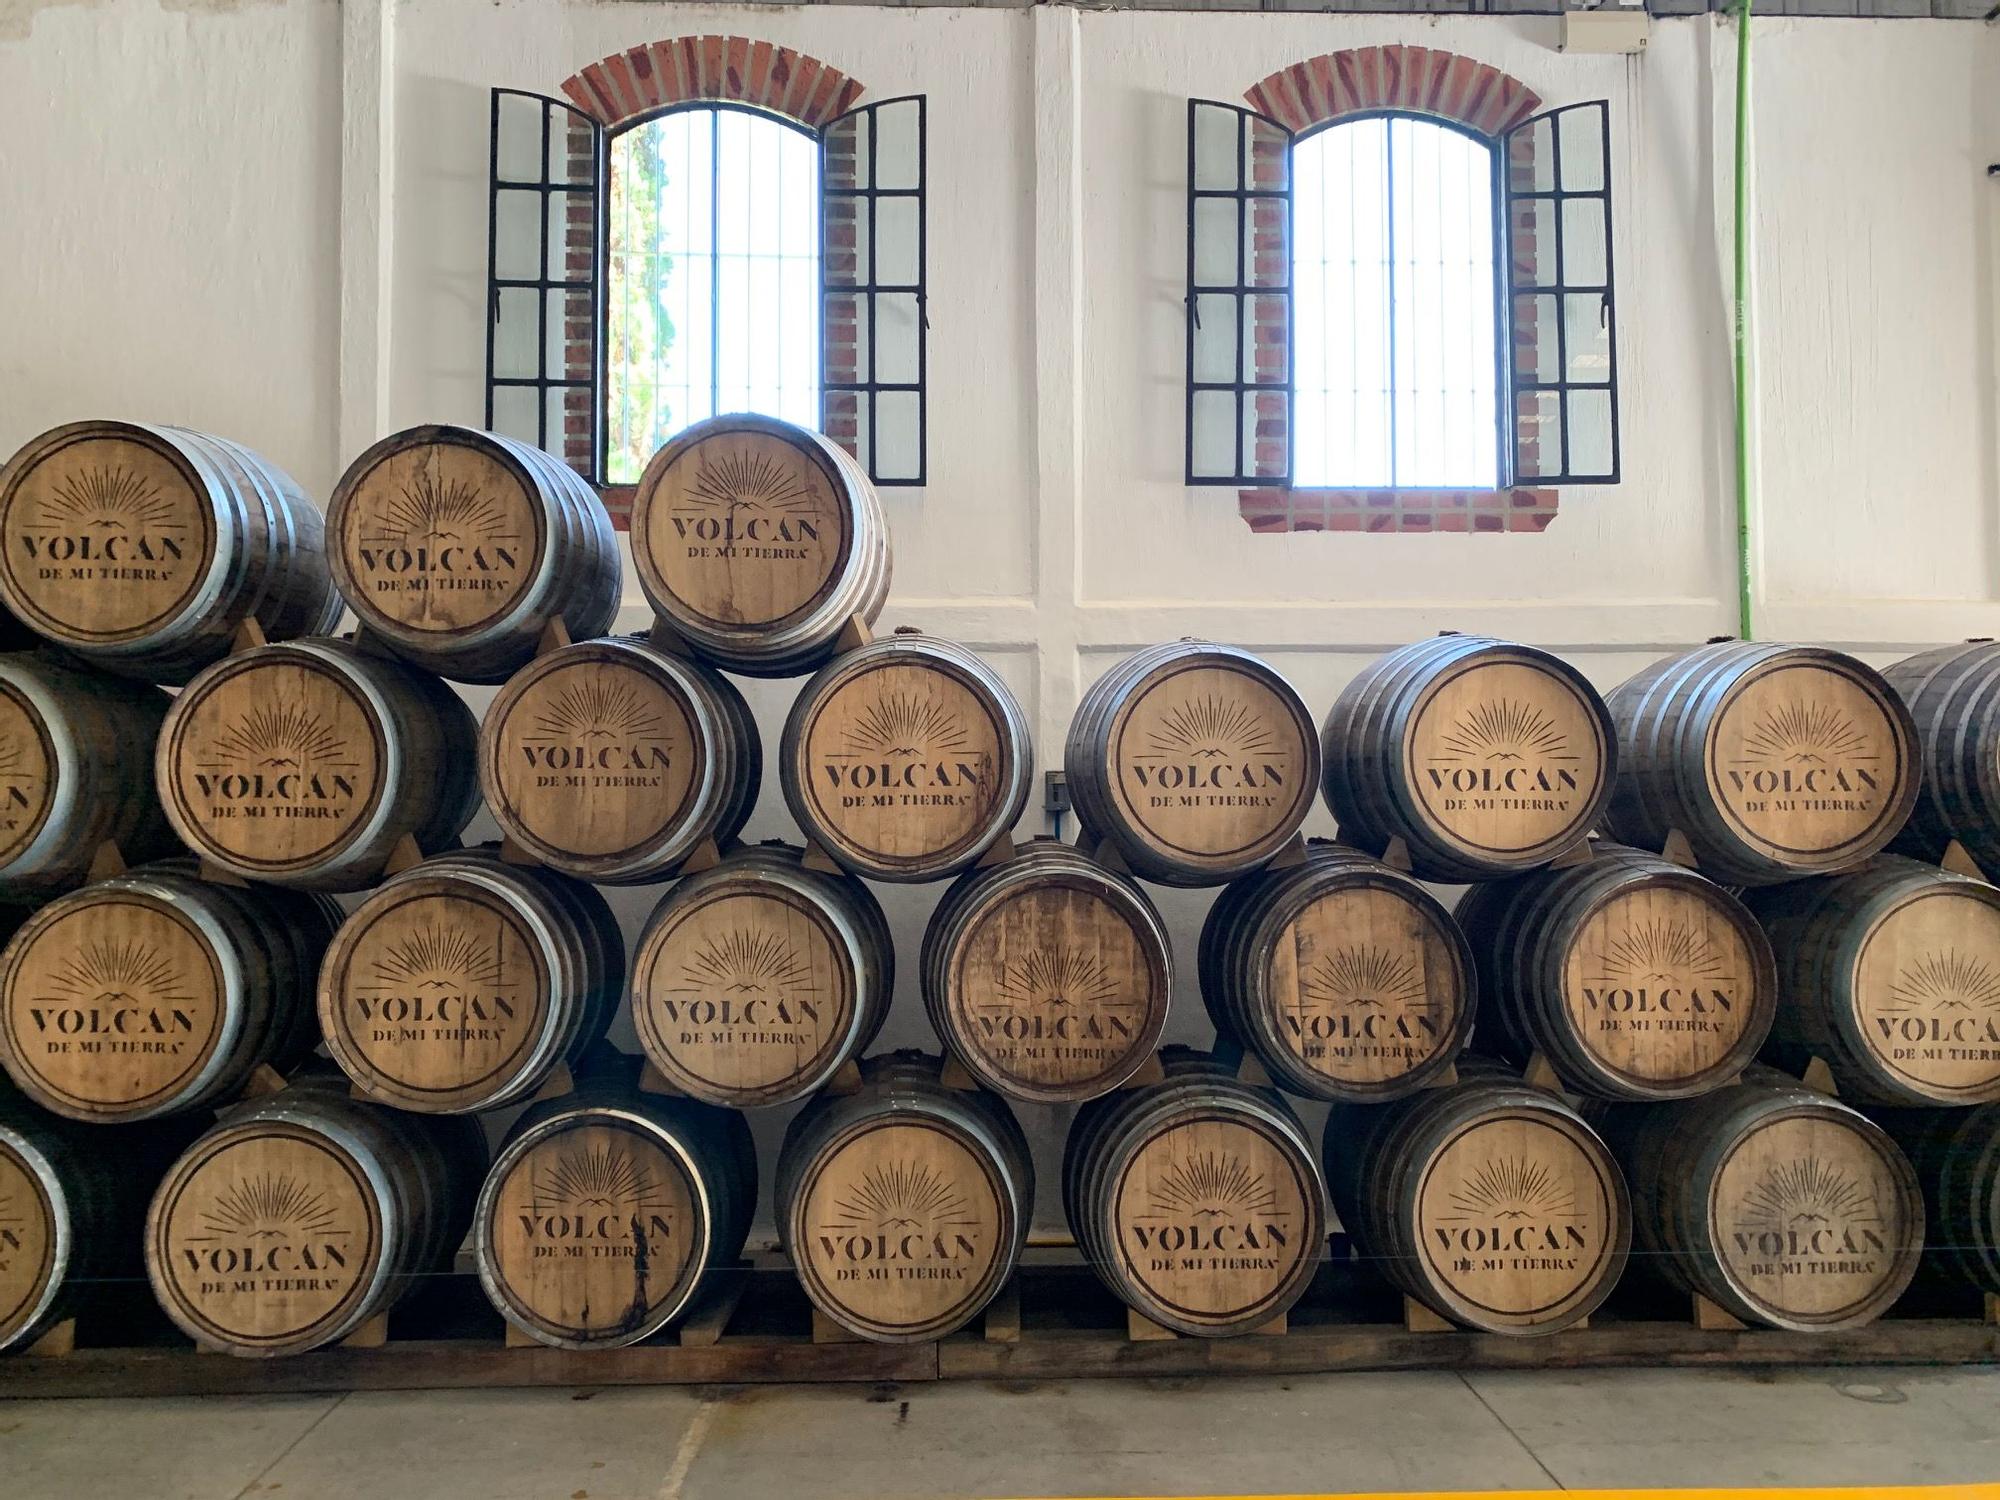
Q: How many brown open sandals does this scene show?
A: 0